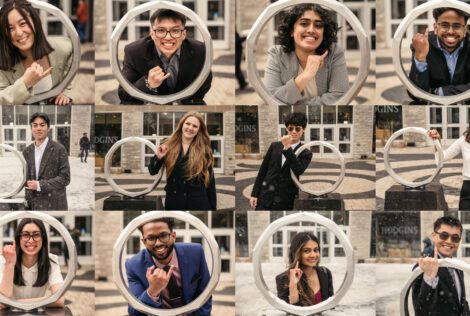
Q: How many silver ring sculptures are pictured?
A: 12